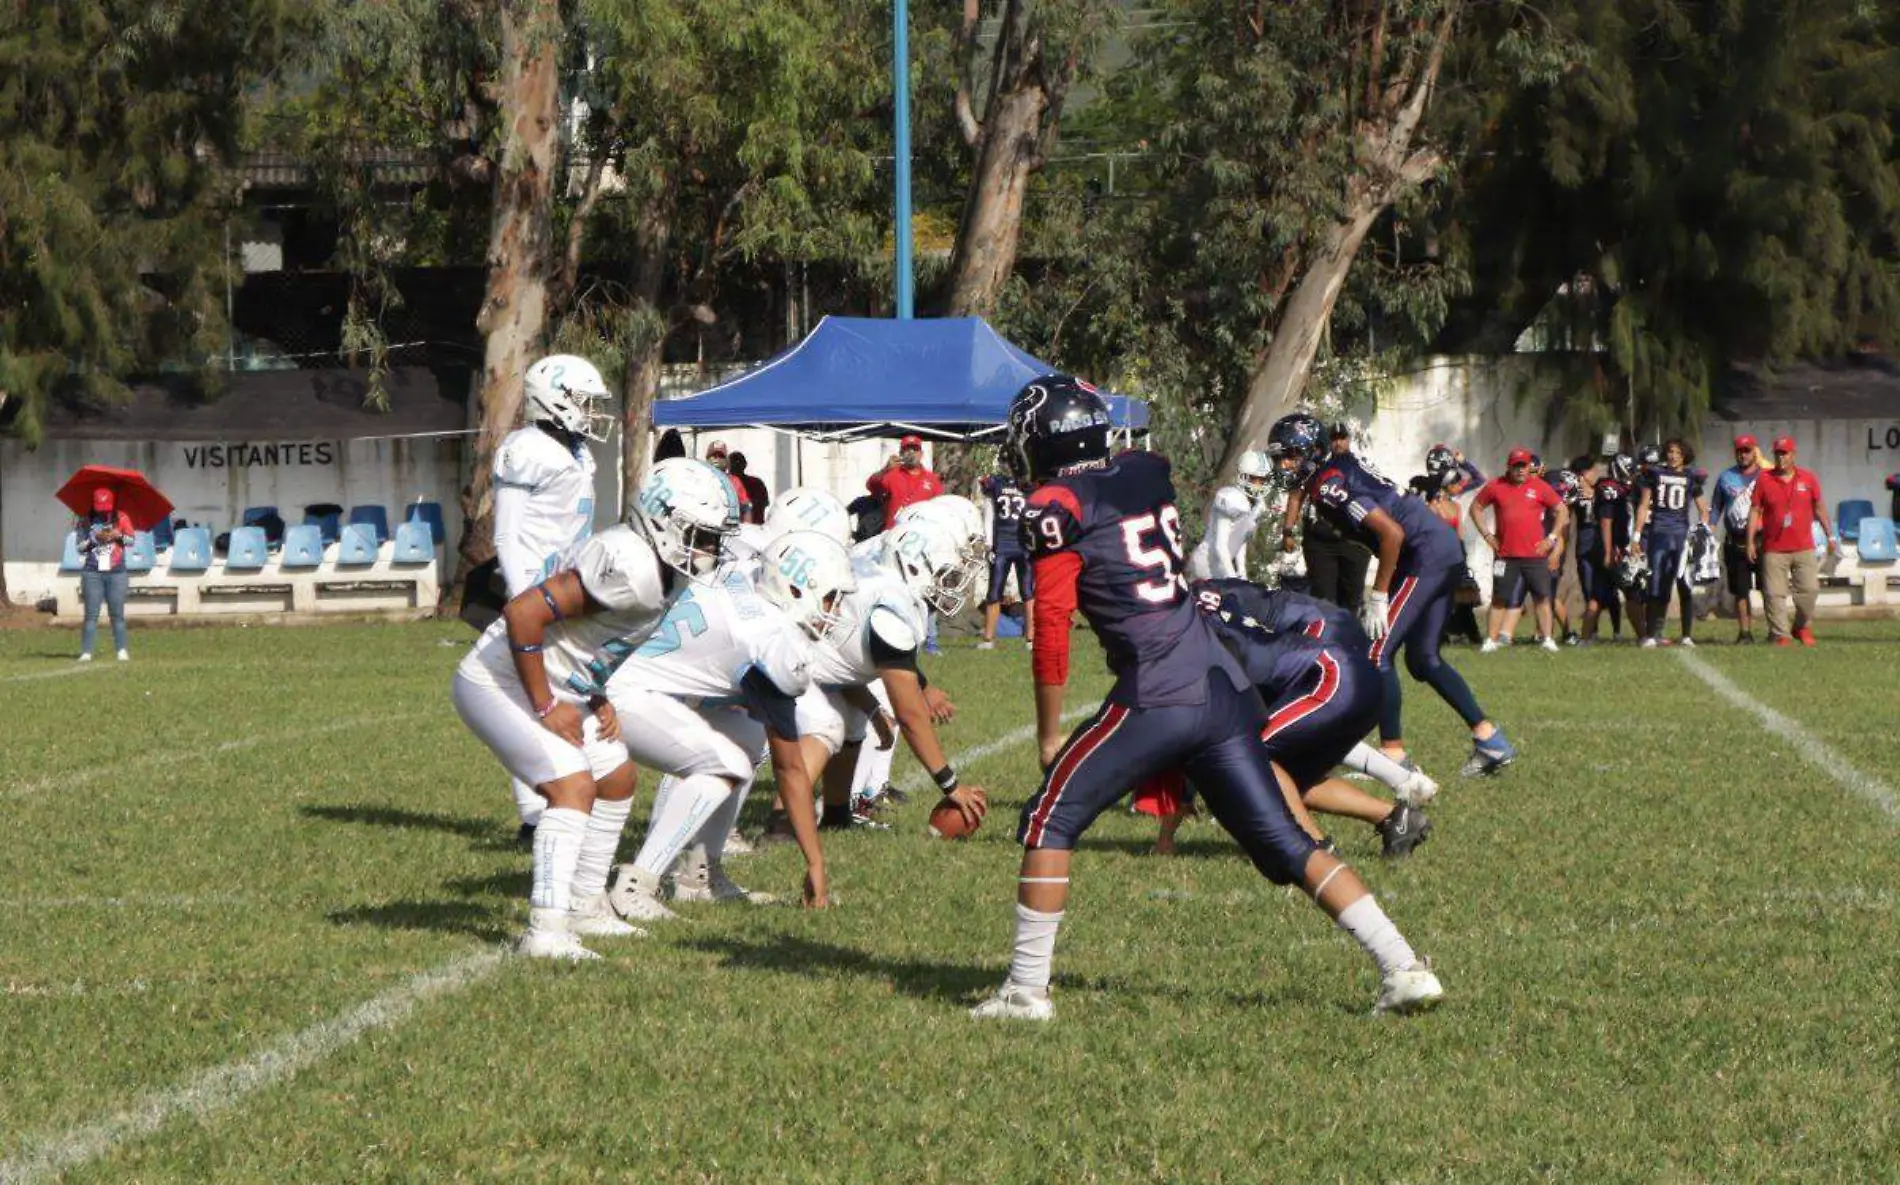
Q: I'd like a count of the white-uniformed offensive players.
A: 8